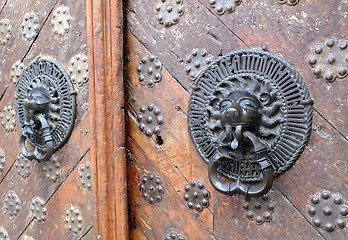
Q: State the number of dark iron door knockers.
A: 2